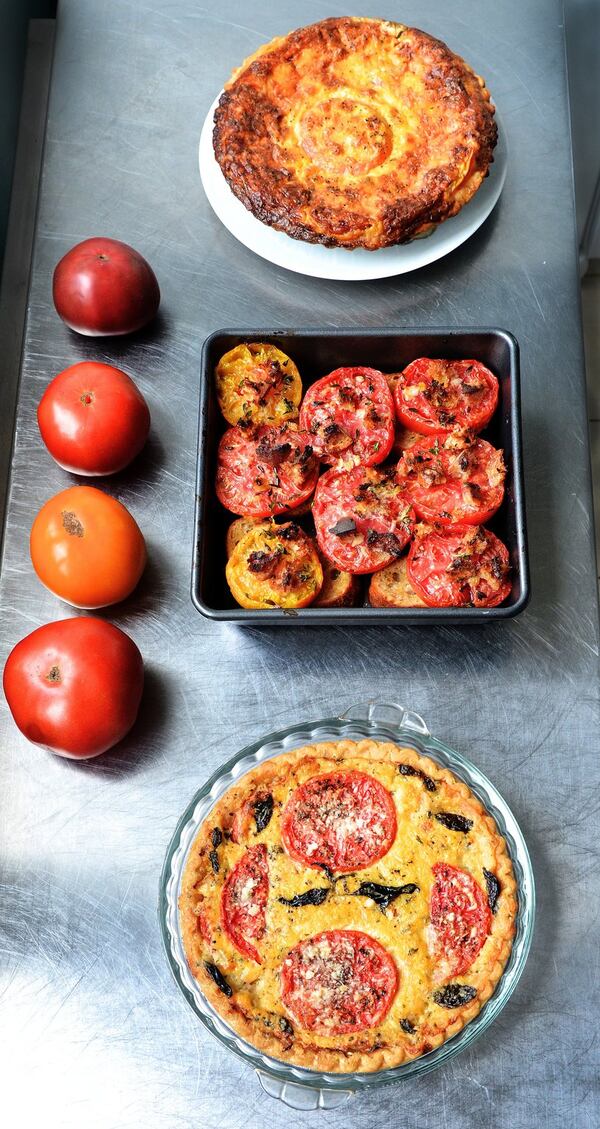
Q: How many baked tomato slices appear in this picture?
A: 12